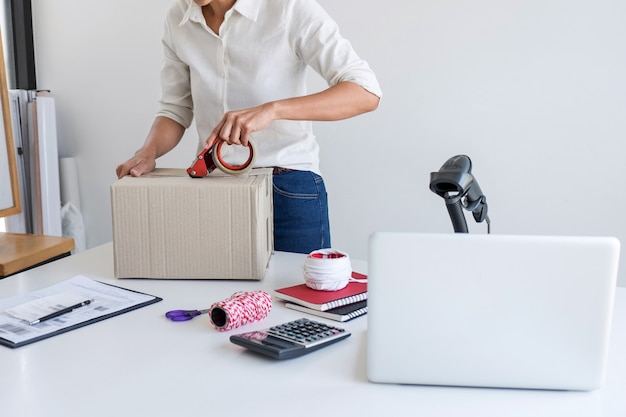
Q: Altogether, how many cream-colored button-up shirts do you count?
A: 1